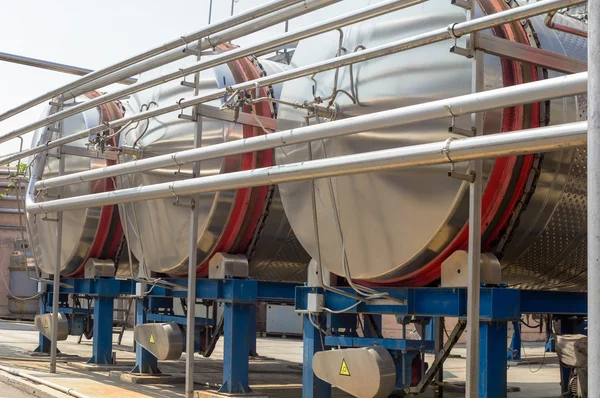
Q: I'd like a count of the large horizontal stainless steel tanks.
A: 3